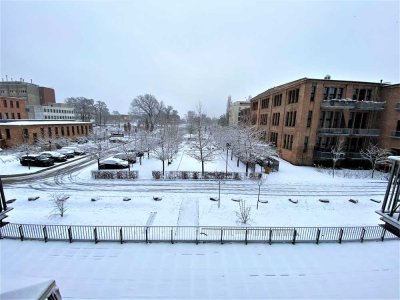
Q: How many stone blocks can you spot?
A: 13